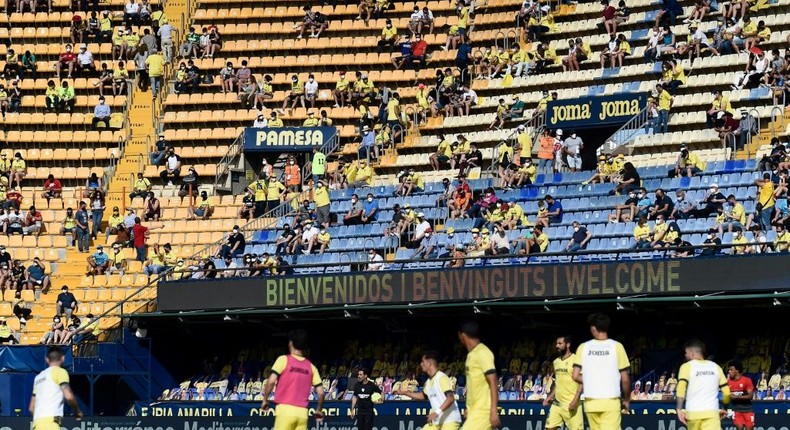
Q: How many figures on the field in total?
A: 9